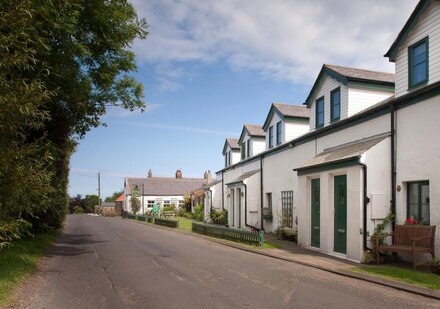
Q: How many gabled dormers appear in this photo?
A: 5